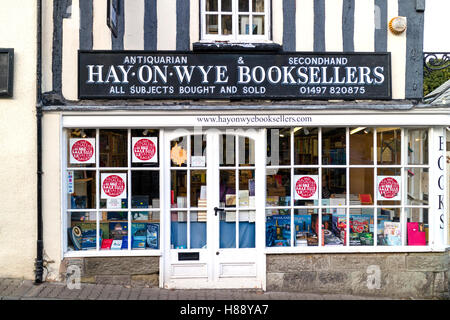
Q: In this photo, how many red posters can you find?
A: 5